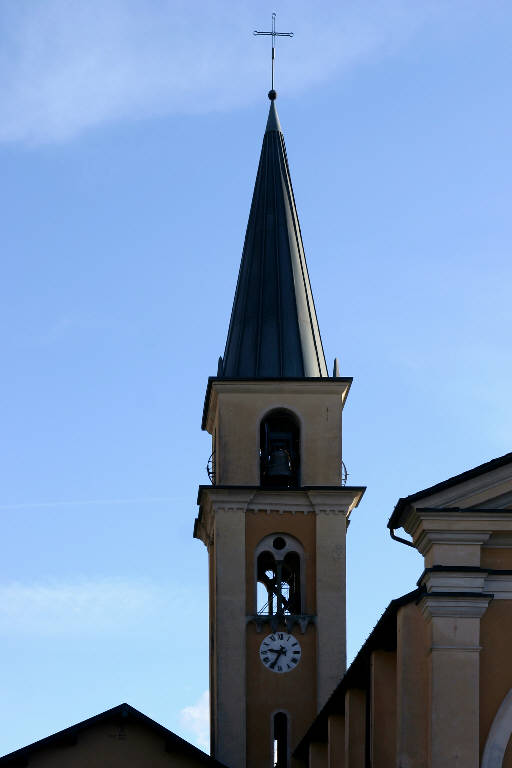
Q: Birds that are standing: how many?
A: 0